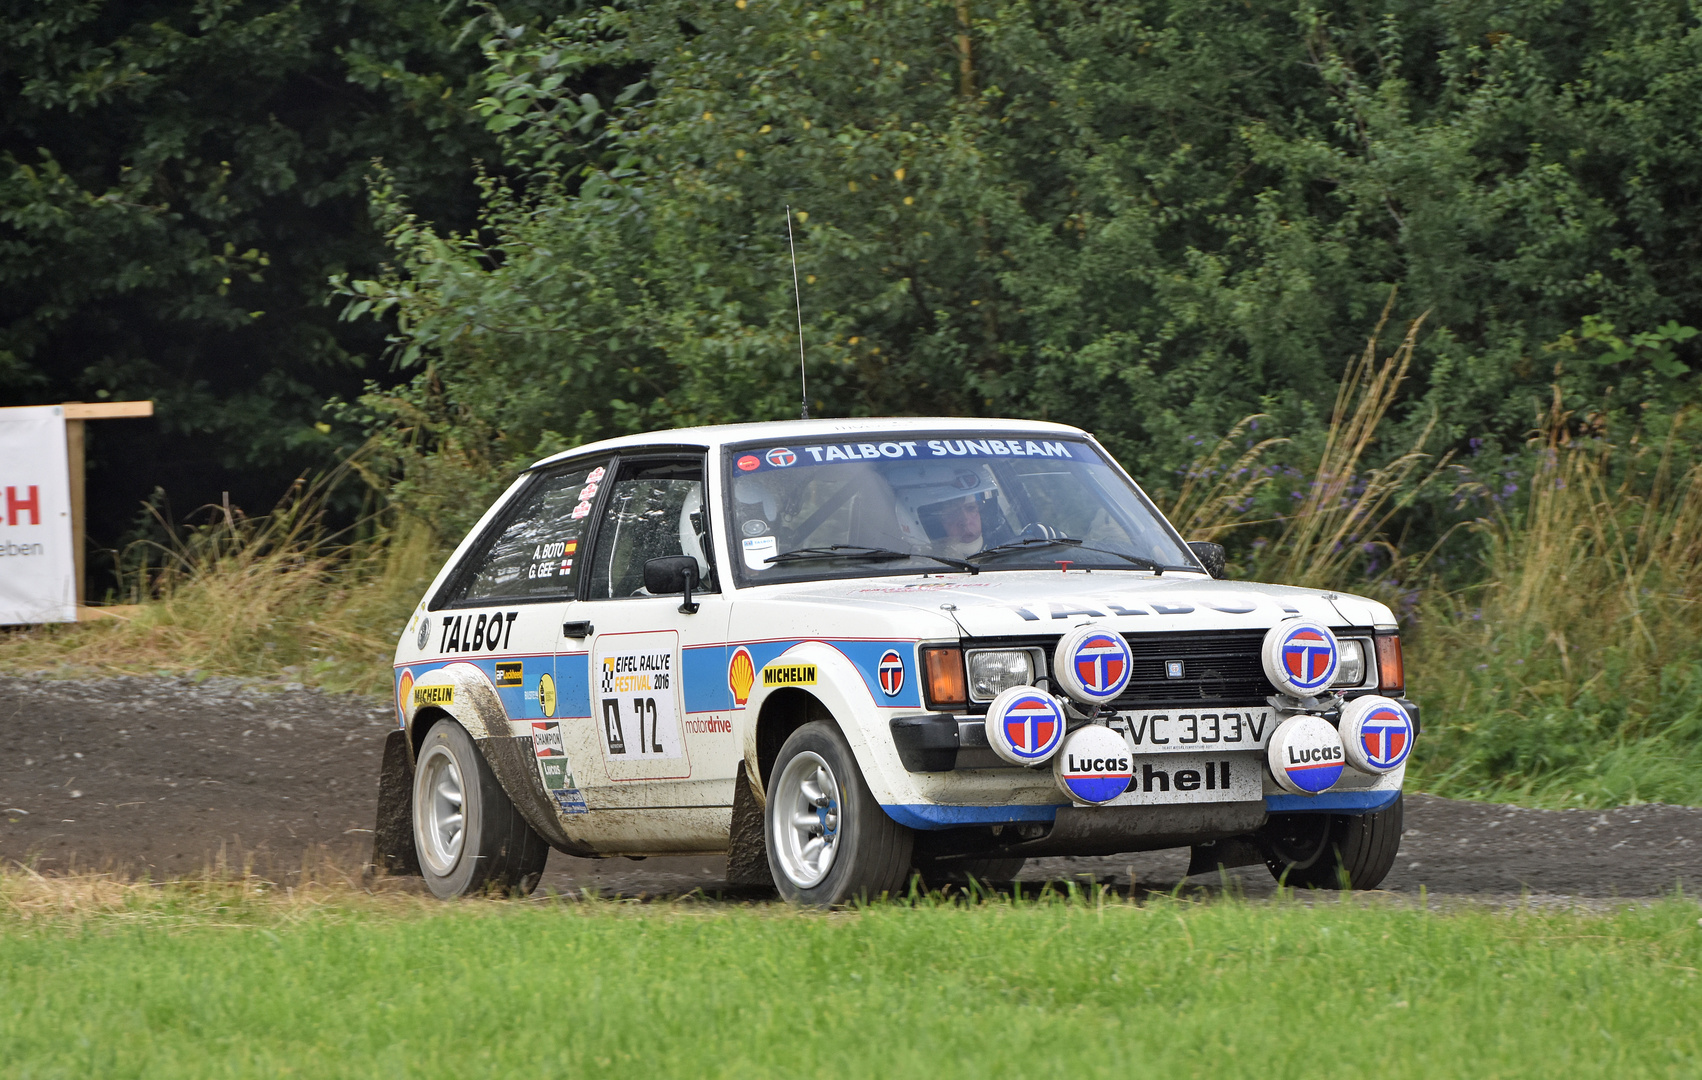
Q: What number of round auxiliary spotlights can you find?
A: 6